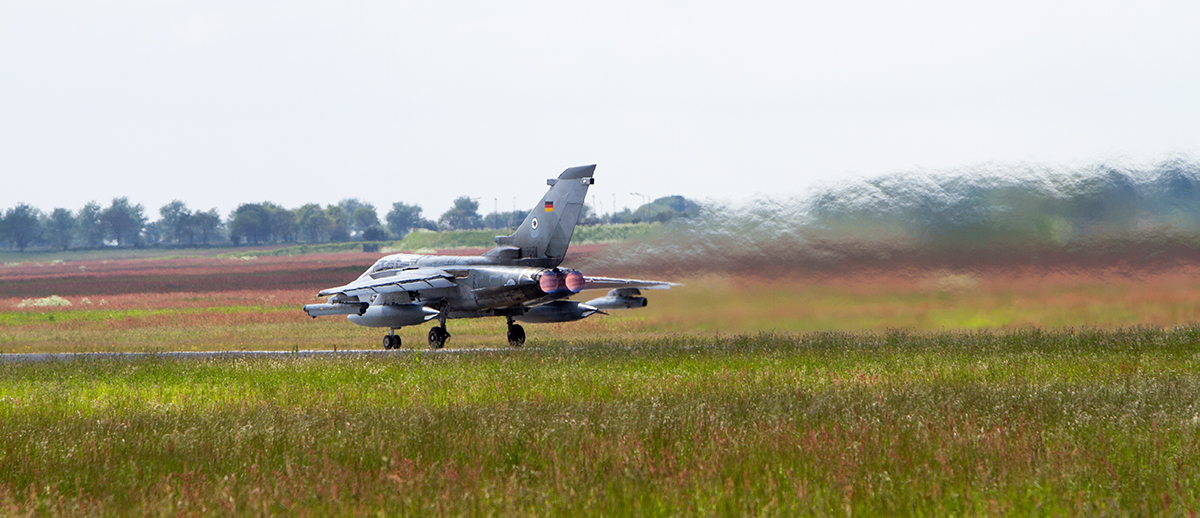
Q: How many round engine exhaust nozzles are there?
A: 2